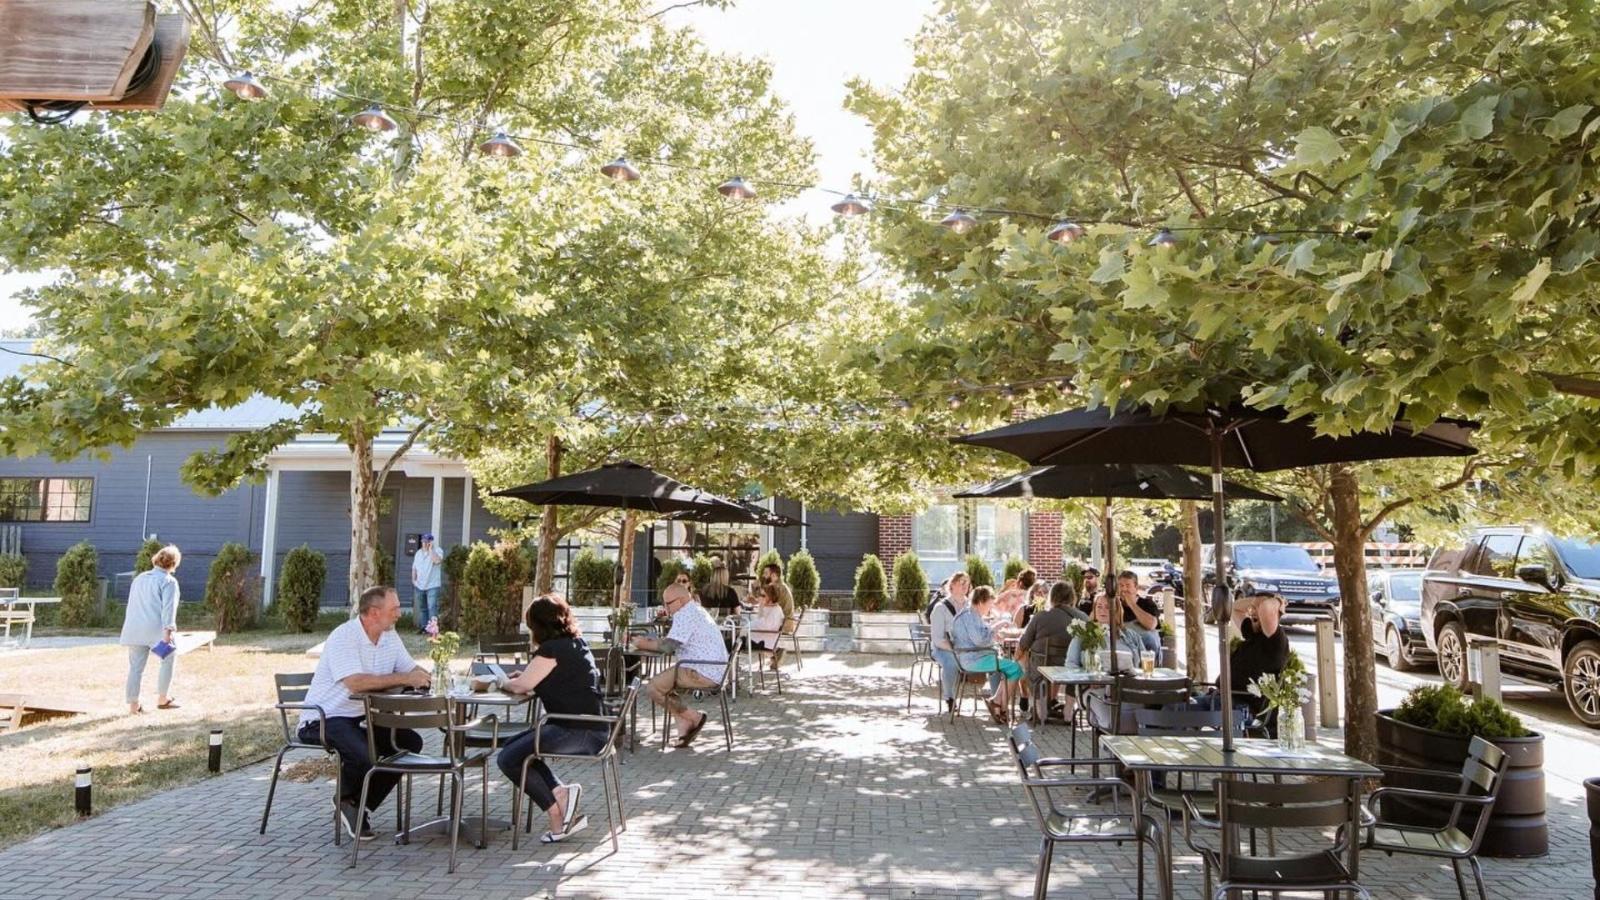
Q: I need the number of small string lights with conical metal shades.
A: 9